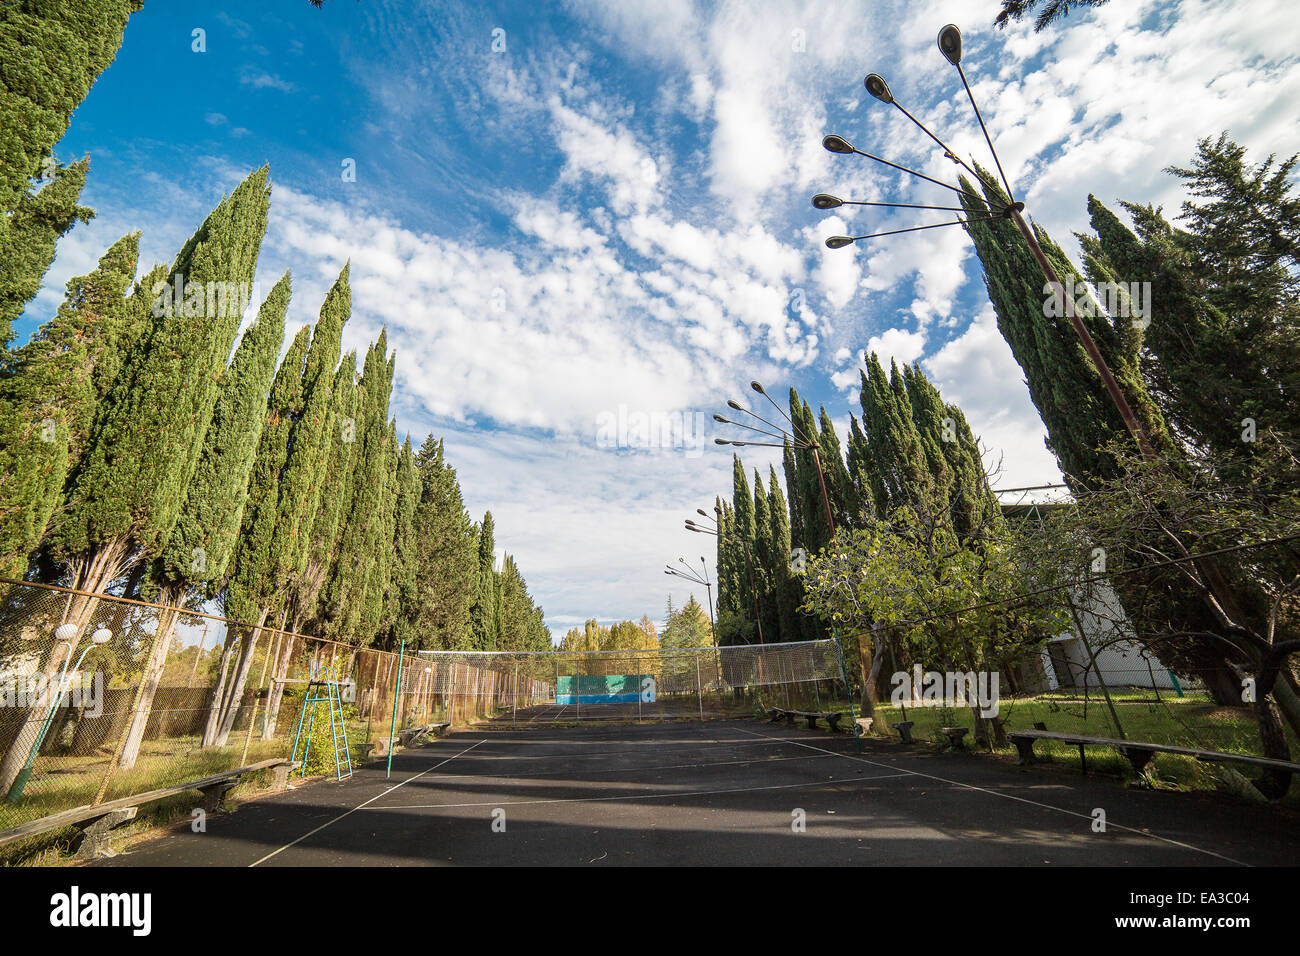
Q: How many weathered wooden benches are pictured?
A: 4